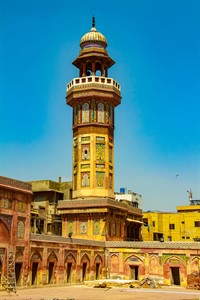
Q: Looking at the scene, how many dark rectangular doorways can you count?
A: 8